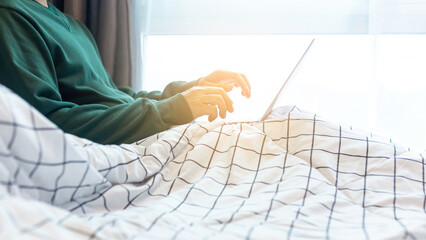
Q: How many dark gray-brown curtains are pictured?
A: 1